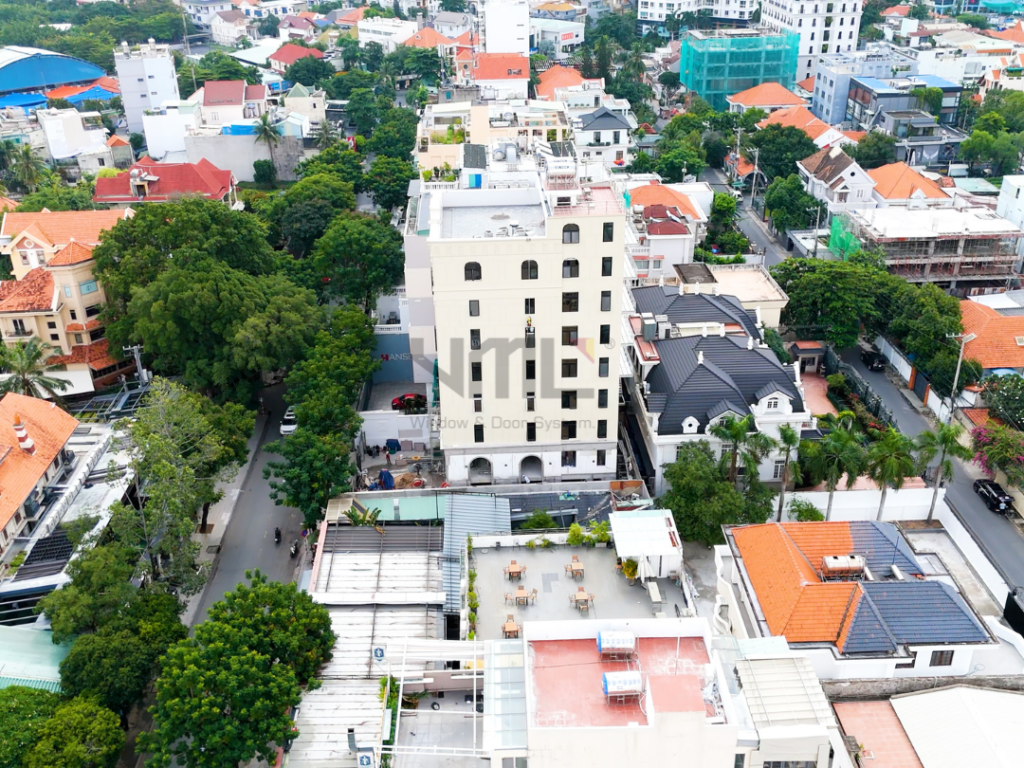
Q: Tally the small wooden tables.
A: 5